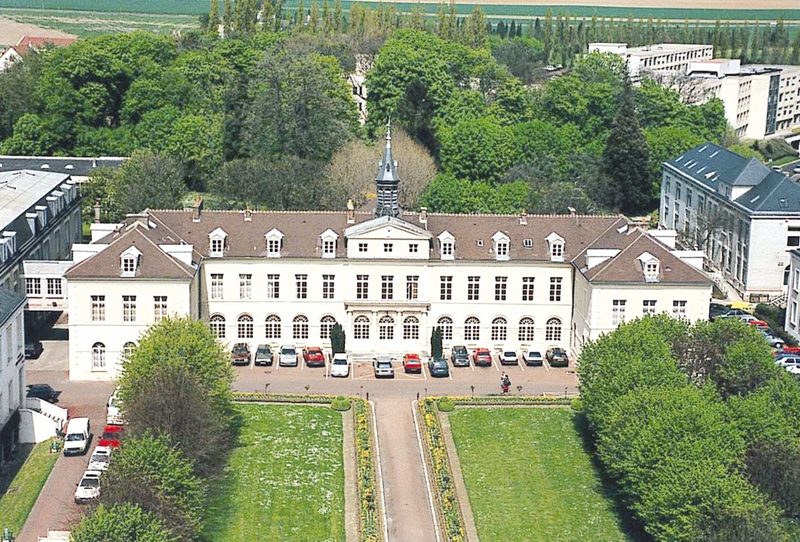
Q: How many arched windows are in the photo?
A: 15